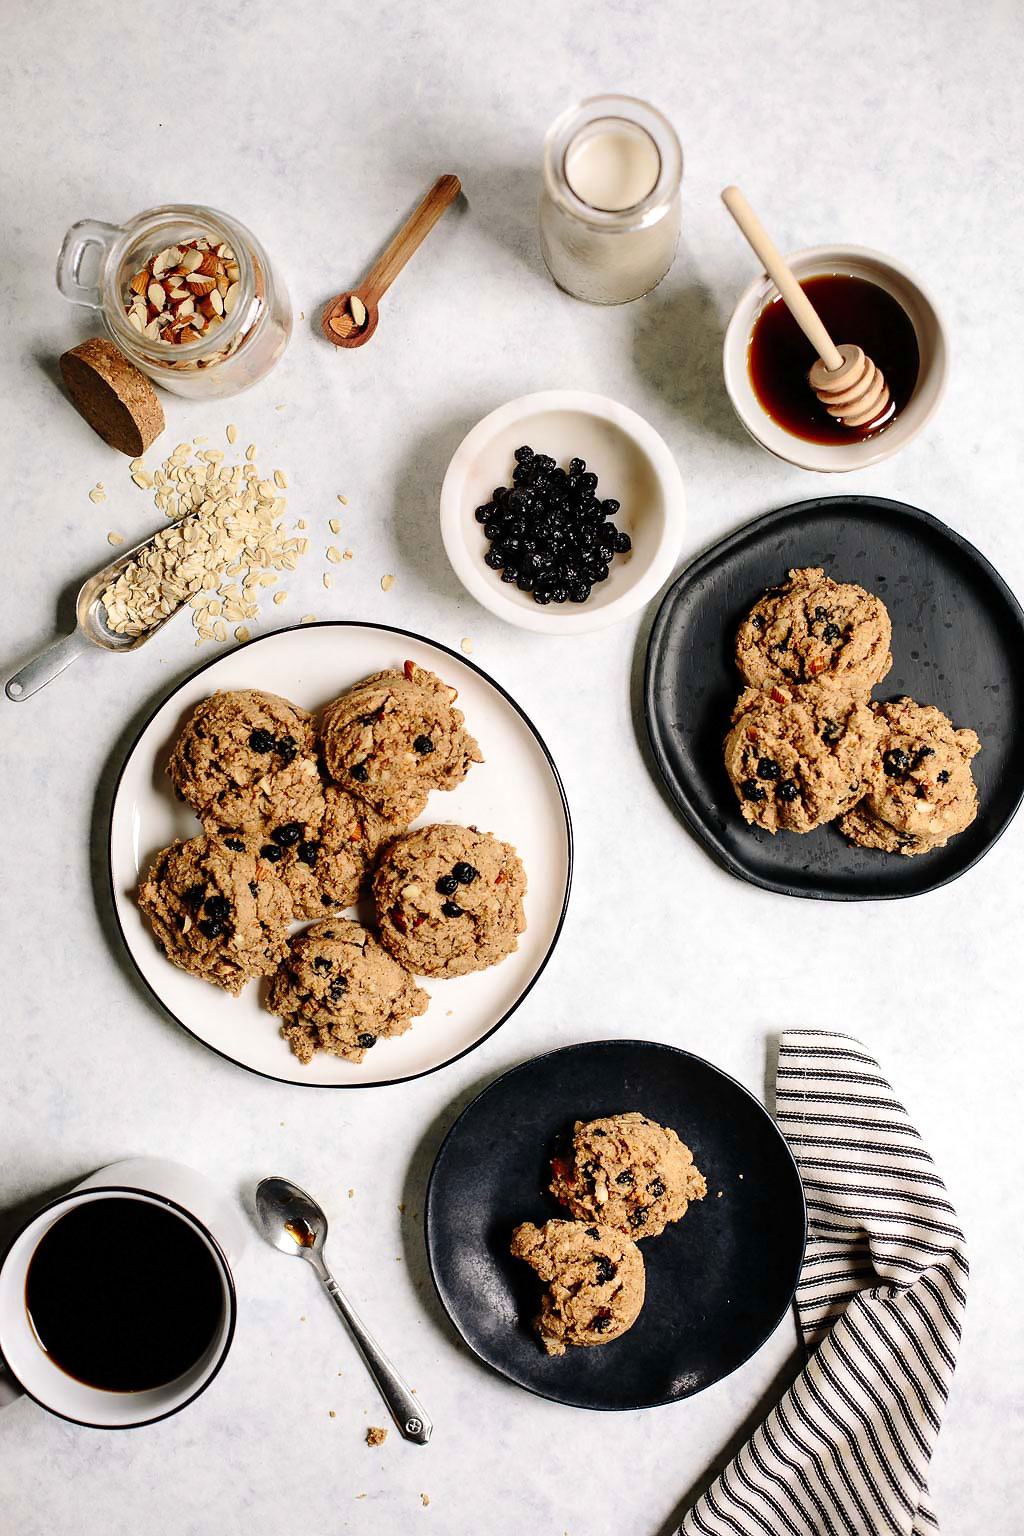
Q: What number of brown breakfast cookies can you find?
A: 11